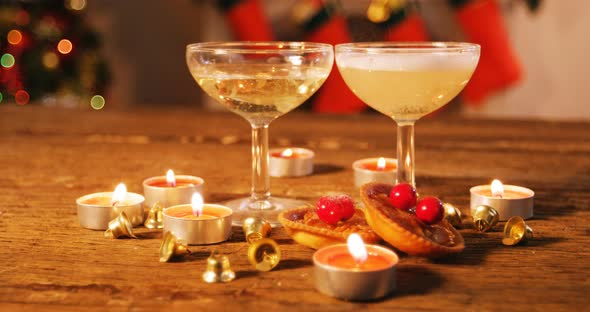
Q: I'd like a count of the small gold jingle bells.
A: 9